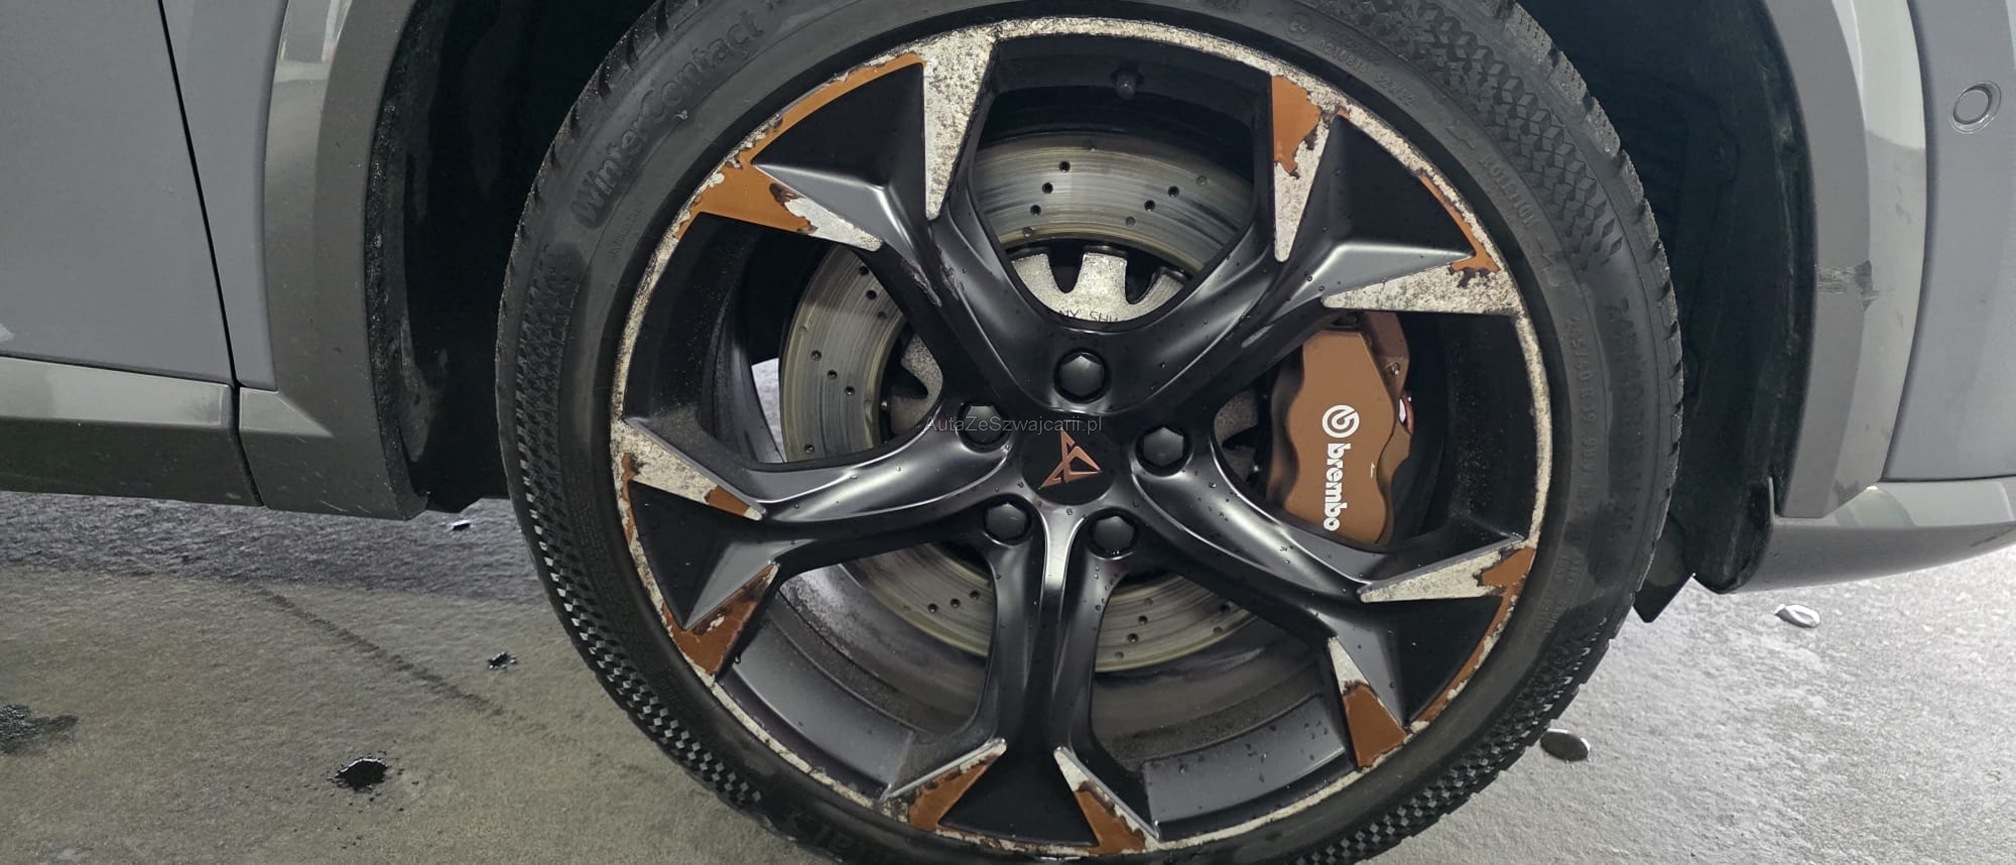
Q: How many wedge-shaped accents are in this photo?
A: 10